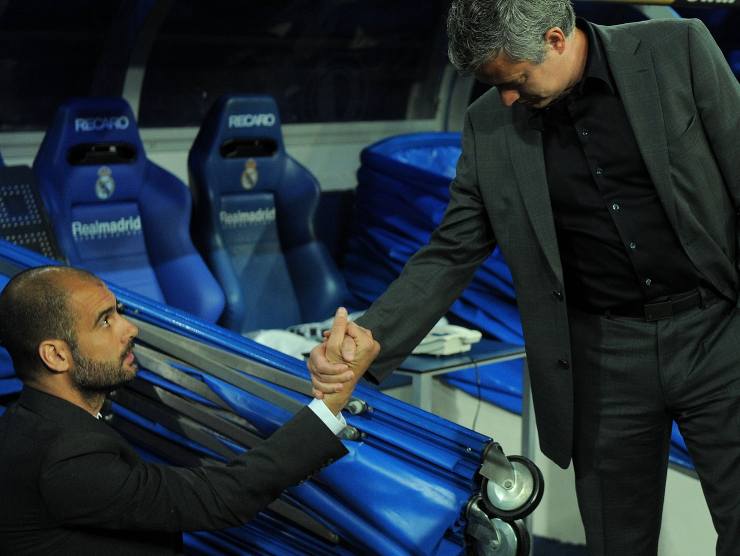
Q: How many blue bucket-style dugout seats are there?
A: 2